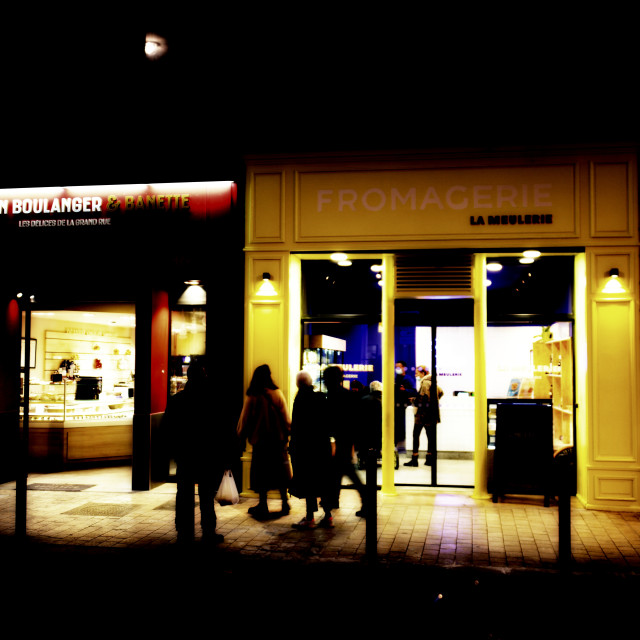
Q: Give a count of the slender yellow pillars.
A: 2